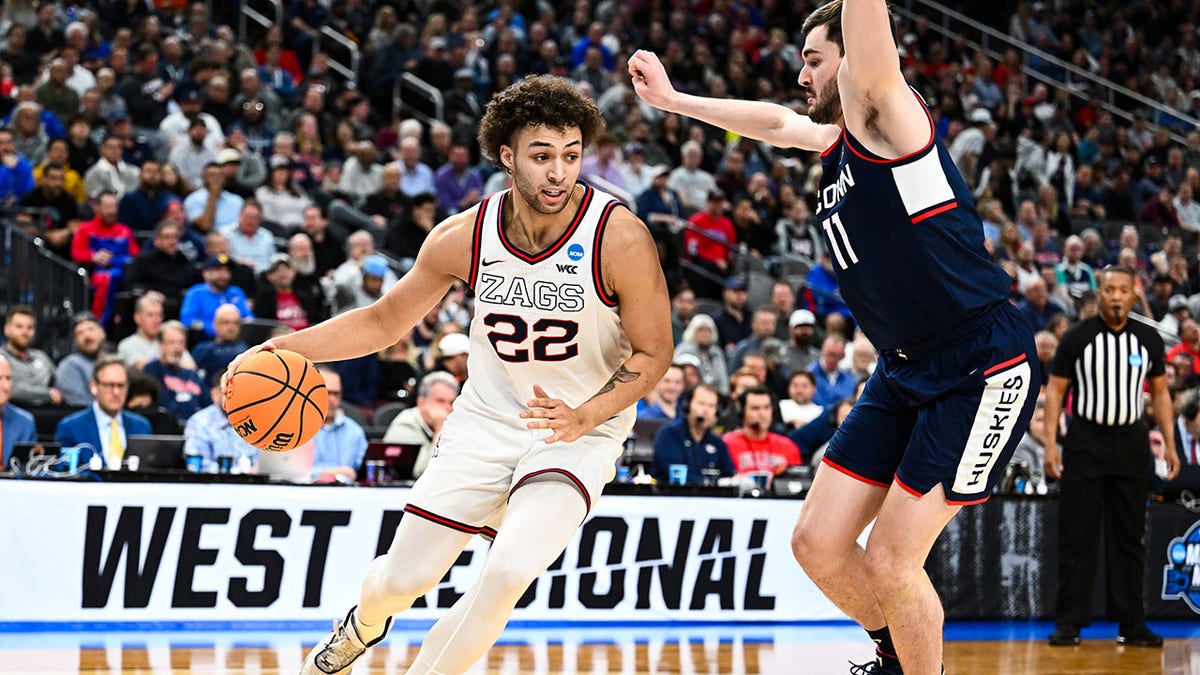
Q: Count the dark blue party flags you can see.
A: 0